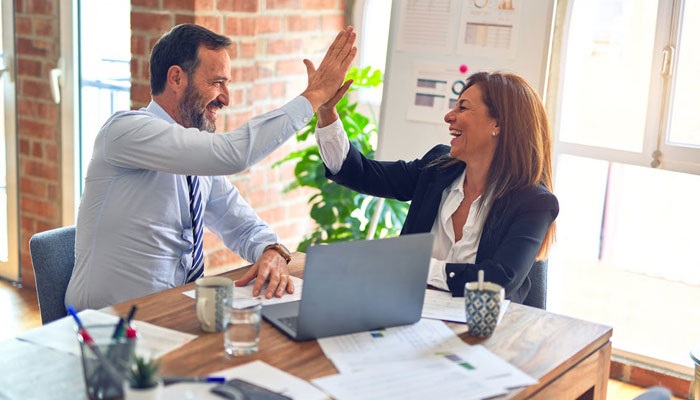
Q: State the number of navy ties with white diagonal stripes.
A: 1